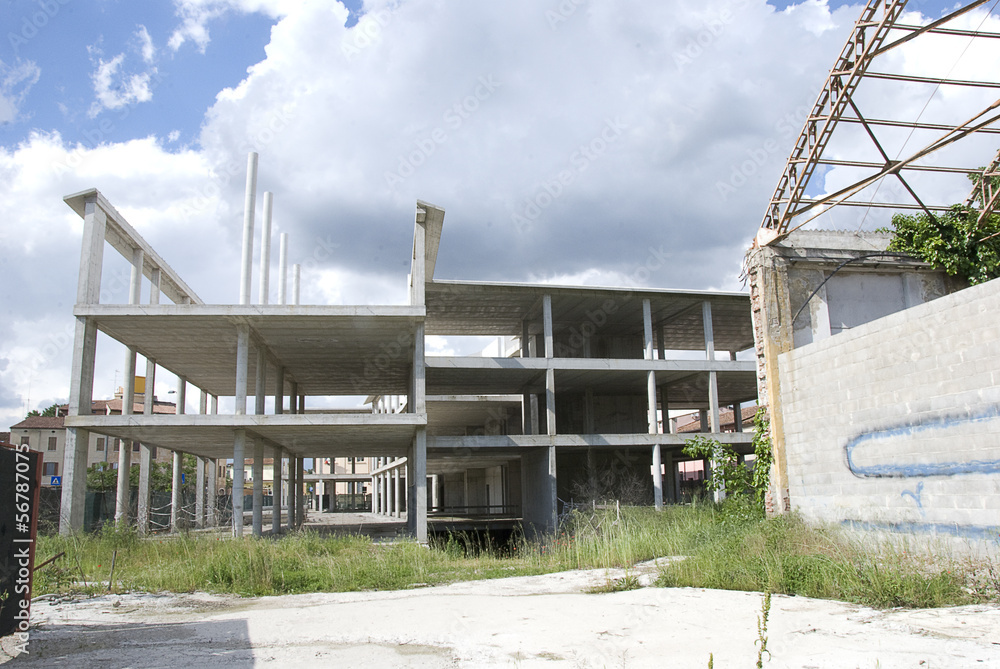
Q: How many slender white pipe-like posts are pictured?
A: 4